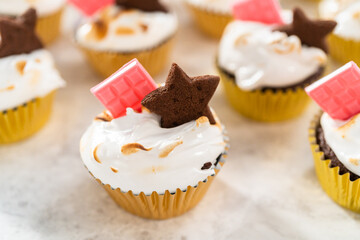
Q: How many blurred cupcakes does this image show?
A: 6